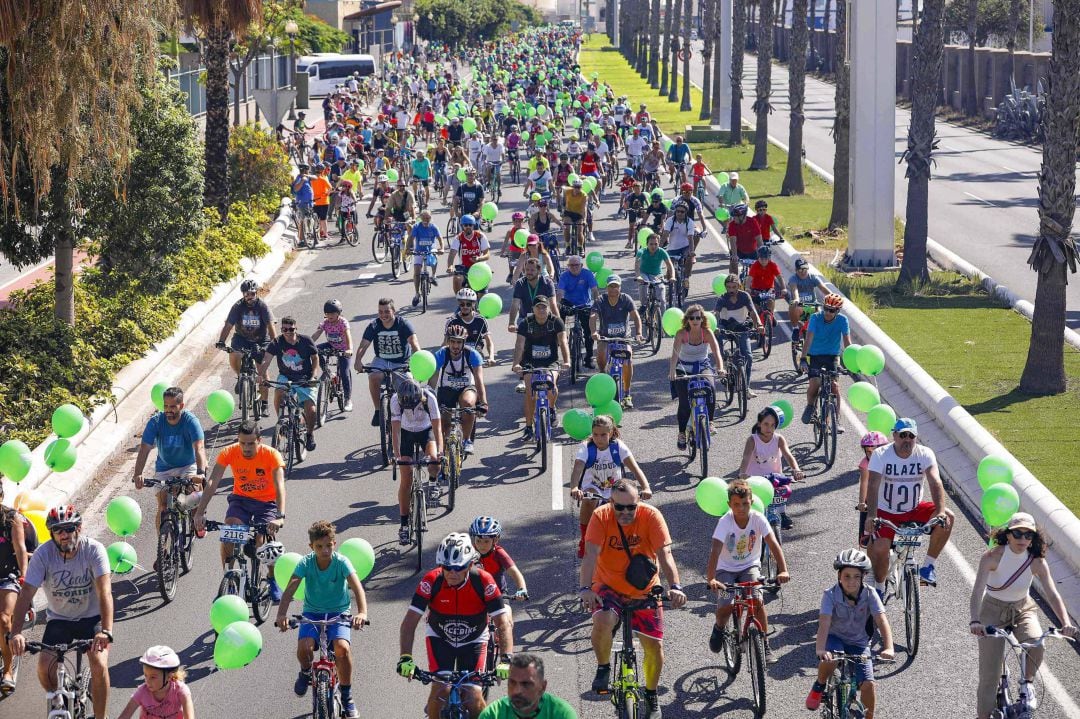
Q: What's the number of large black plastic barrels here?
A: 0